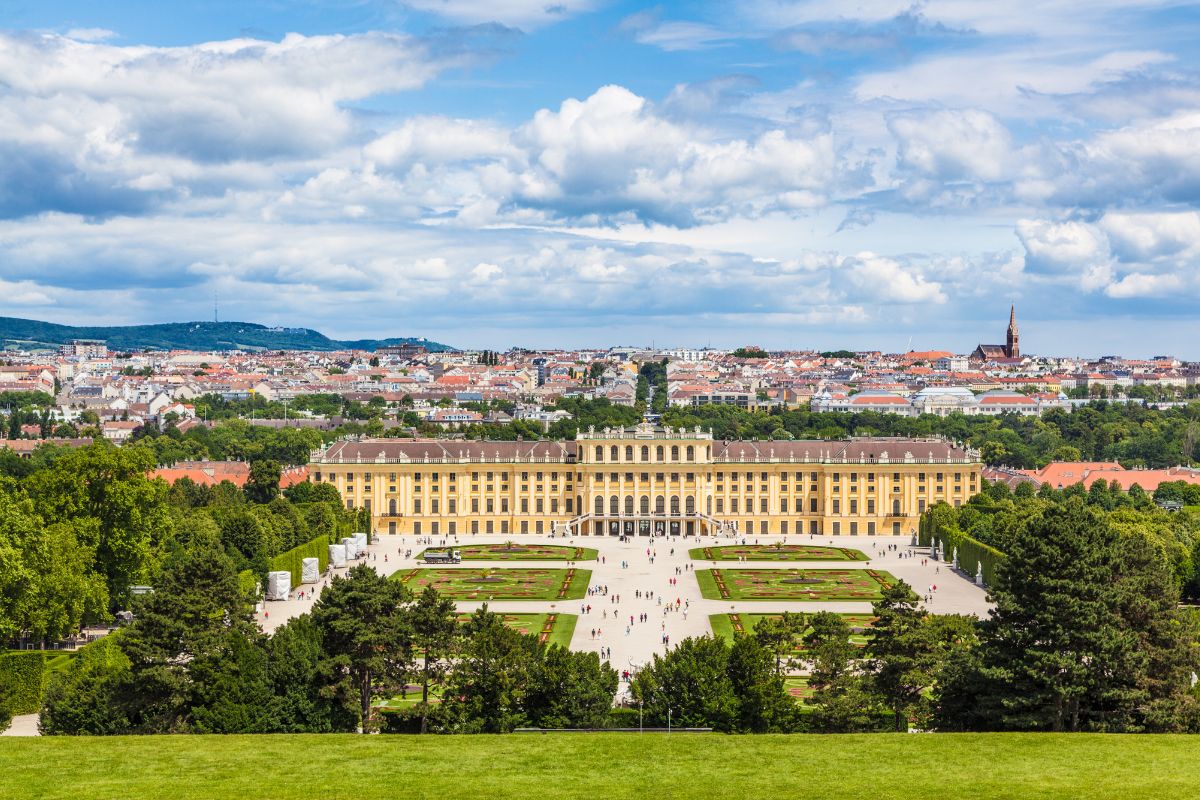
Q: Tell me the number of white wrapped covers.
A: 5